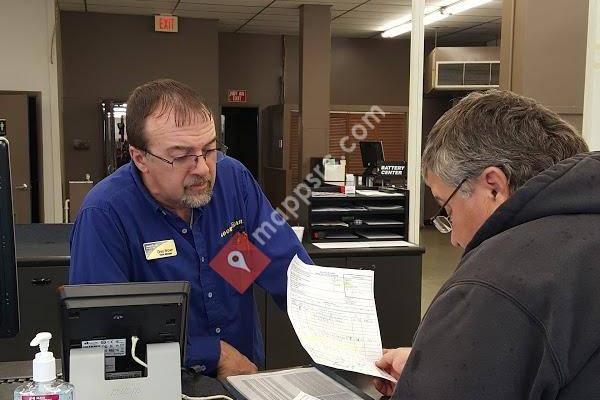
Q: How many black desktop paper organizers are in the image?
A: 1